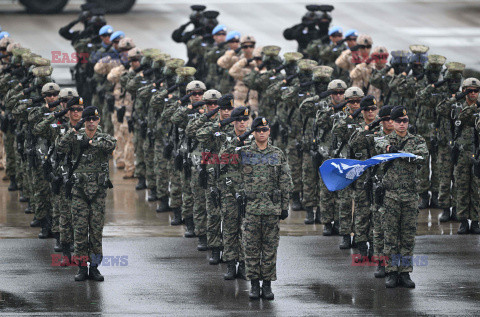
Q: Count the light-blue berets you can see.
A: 7